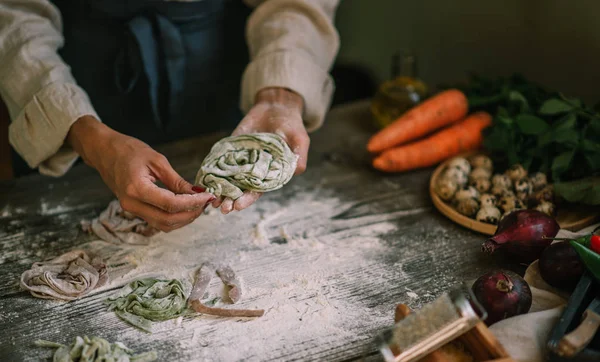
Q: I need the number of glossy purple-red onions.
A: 3